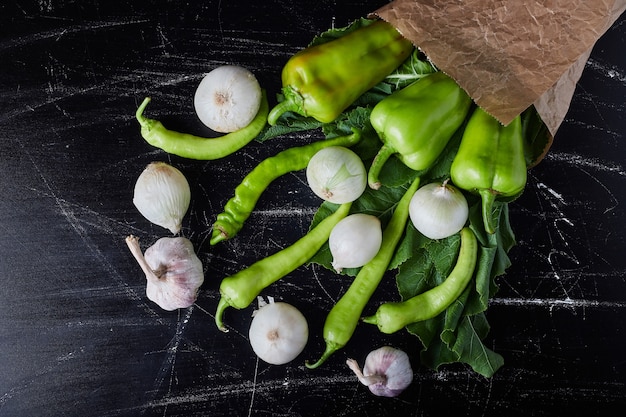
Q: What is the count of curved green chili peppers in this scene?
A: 5